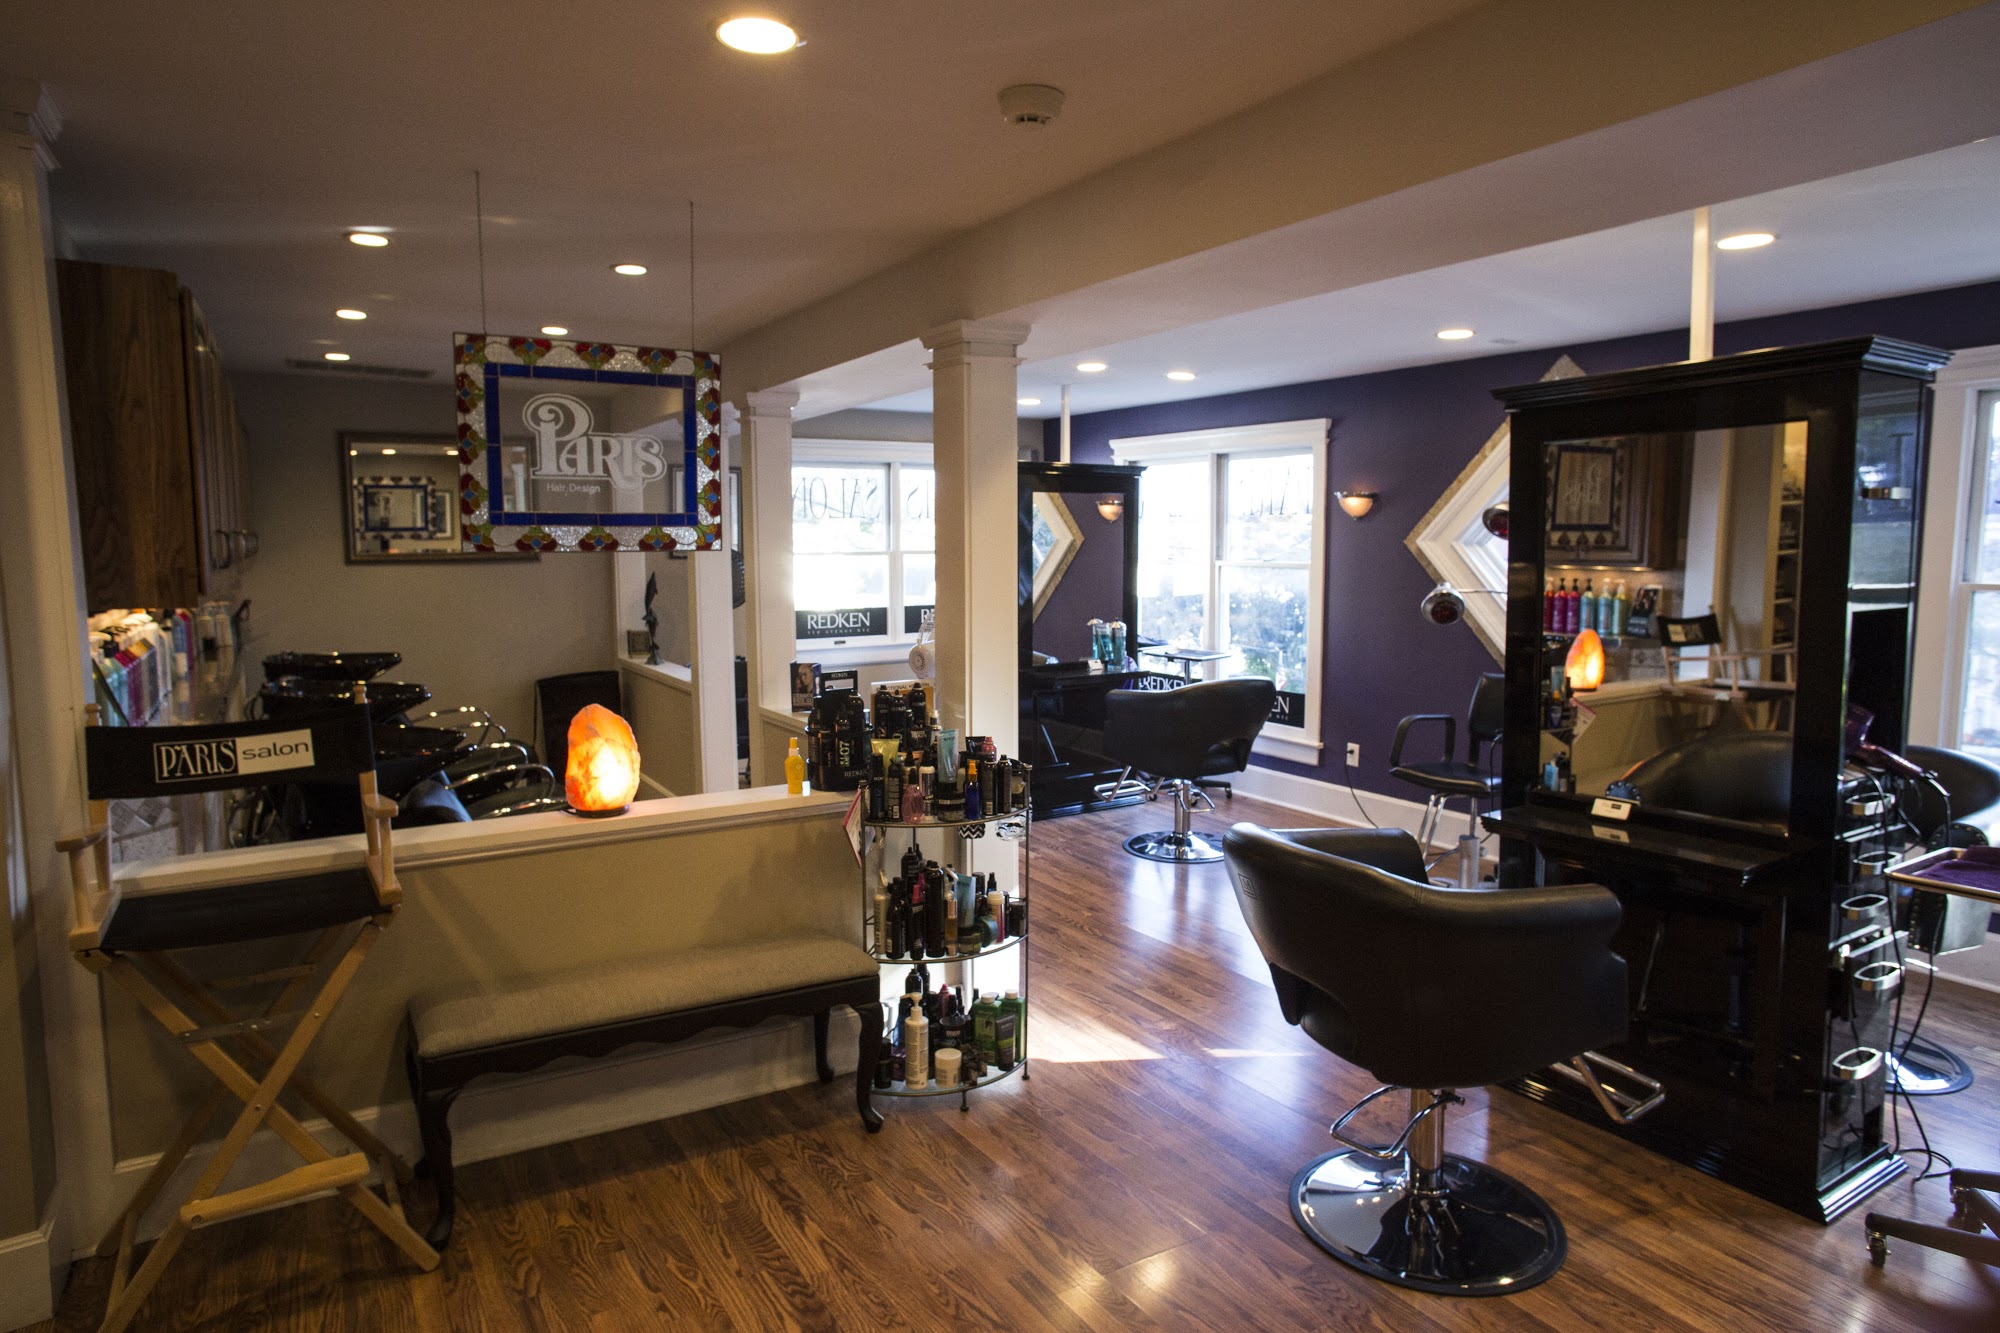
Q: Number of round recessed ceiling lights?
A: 11